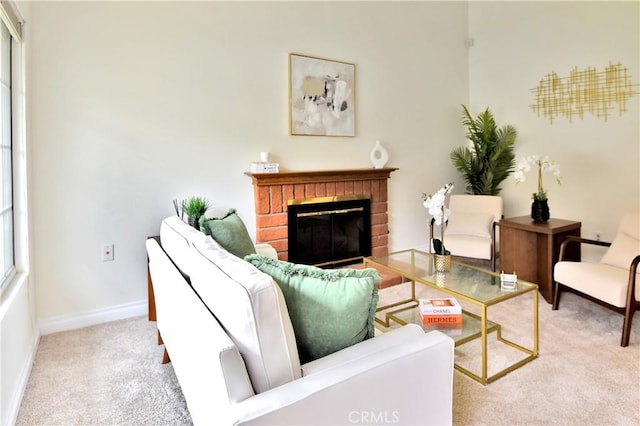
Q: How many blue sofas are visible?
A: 0